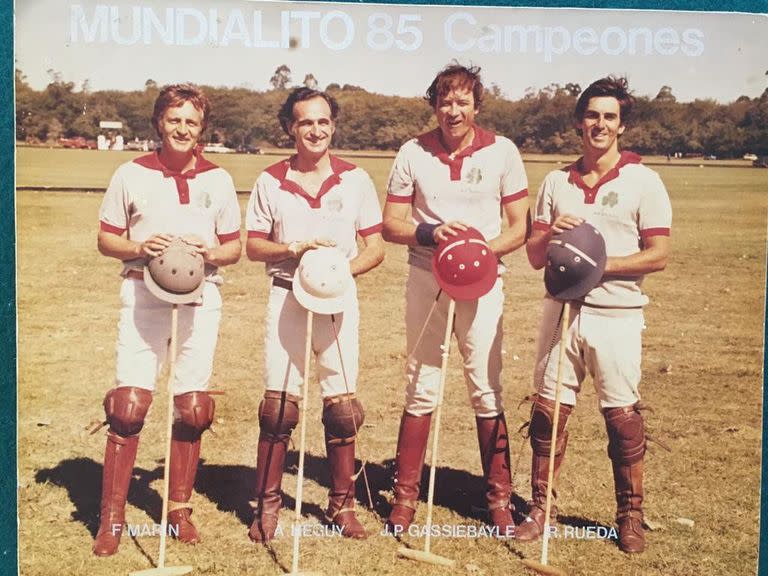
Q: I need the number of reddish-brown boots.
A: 8